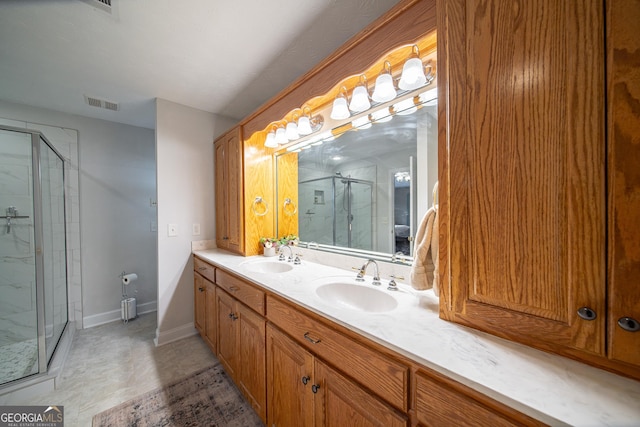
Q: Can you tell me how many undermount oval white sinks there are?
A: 2